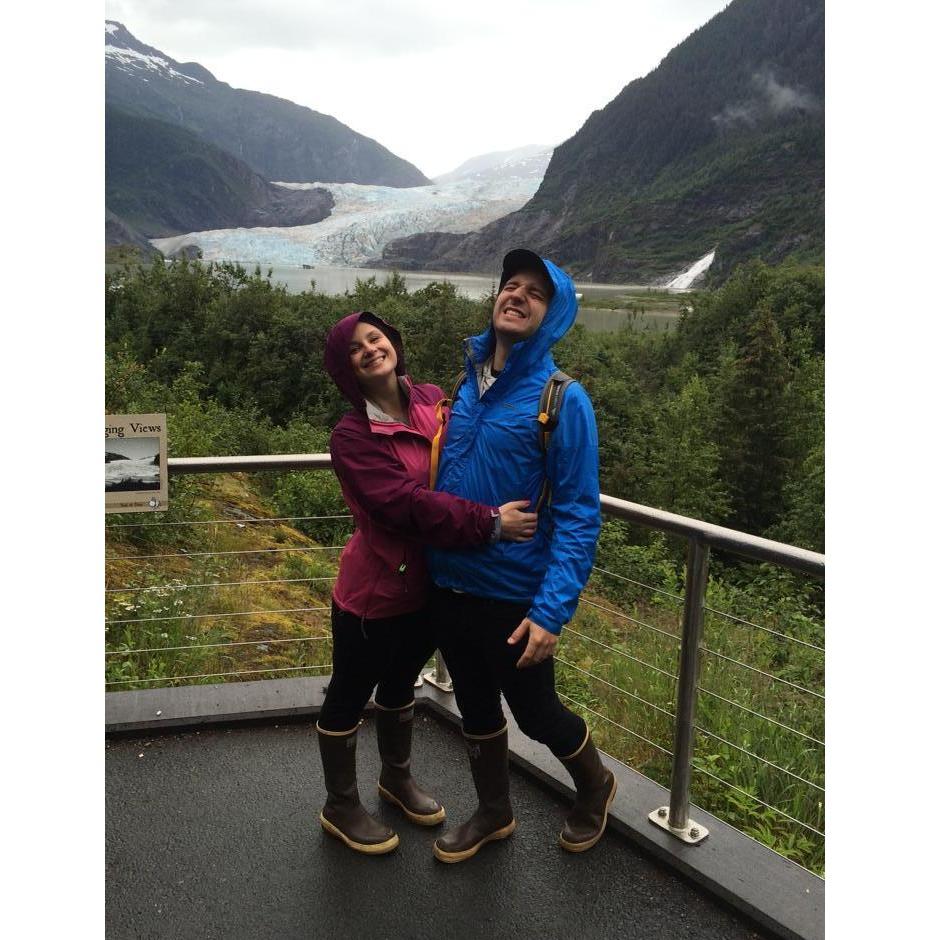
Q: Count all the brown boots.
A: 4